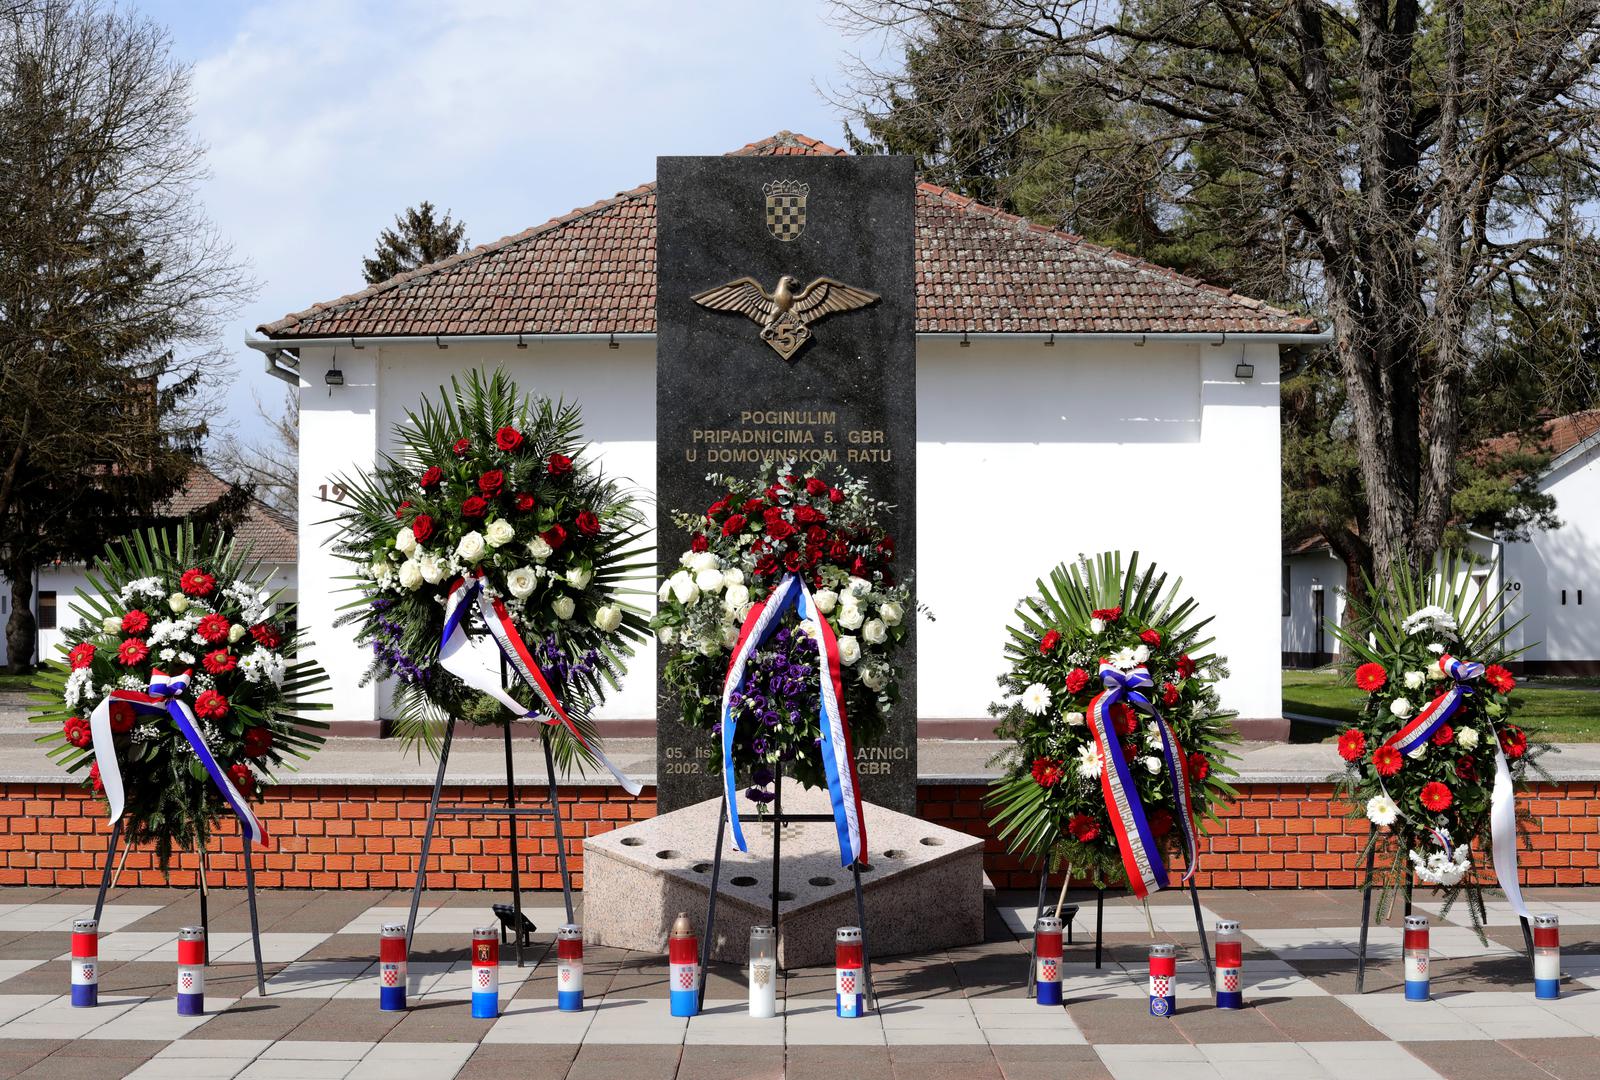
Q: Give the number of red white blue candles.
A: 12